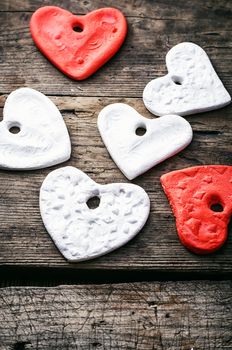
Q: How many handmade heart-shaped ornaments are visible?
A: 6